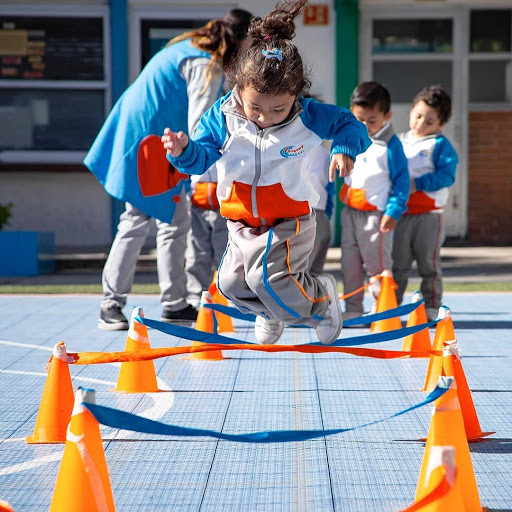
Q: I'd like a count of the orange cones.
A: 11